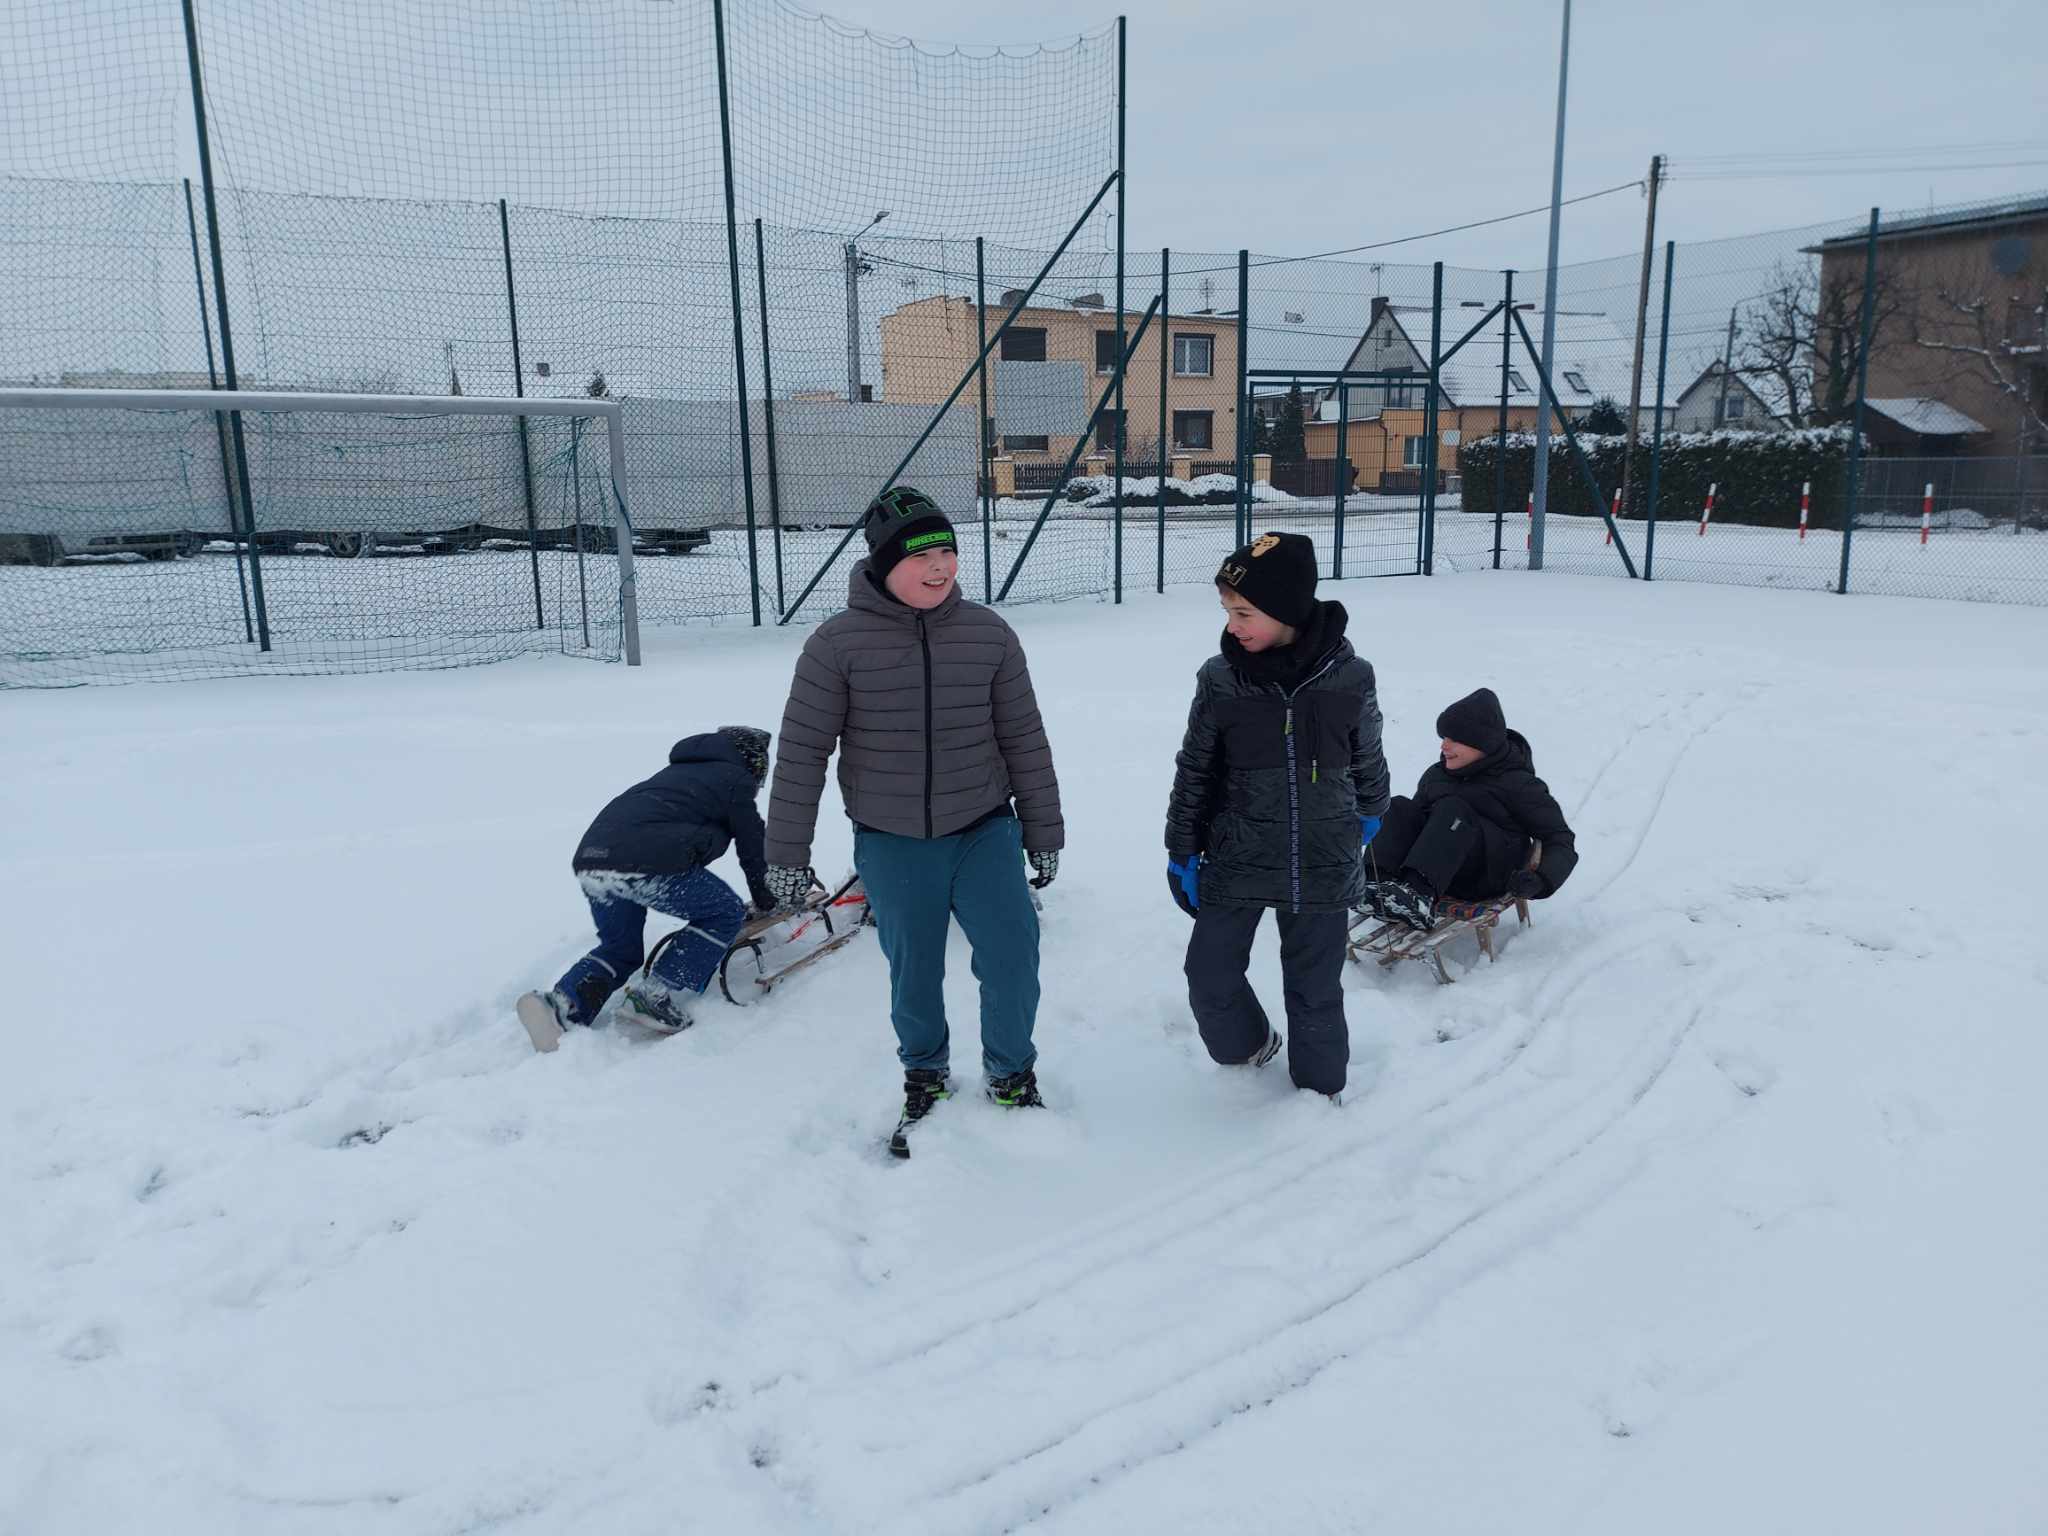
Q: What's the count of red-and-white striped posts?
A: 5